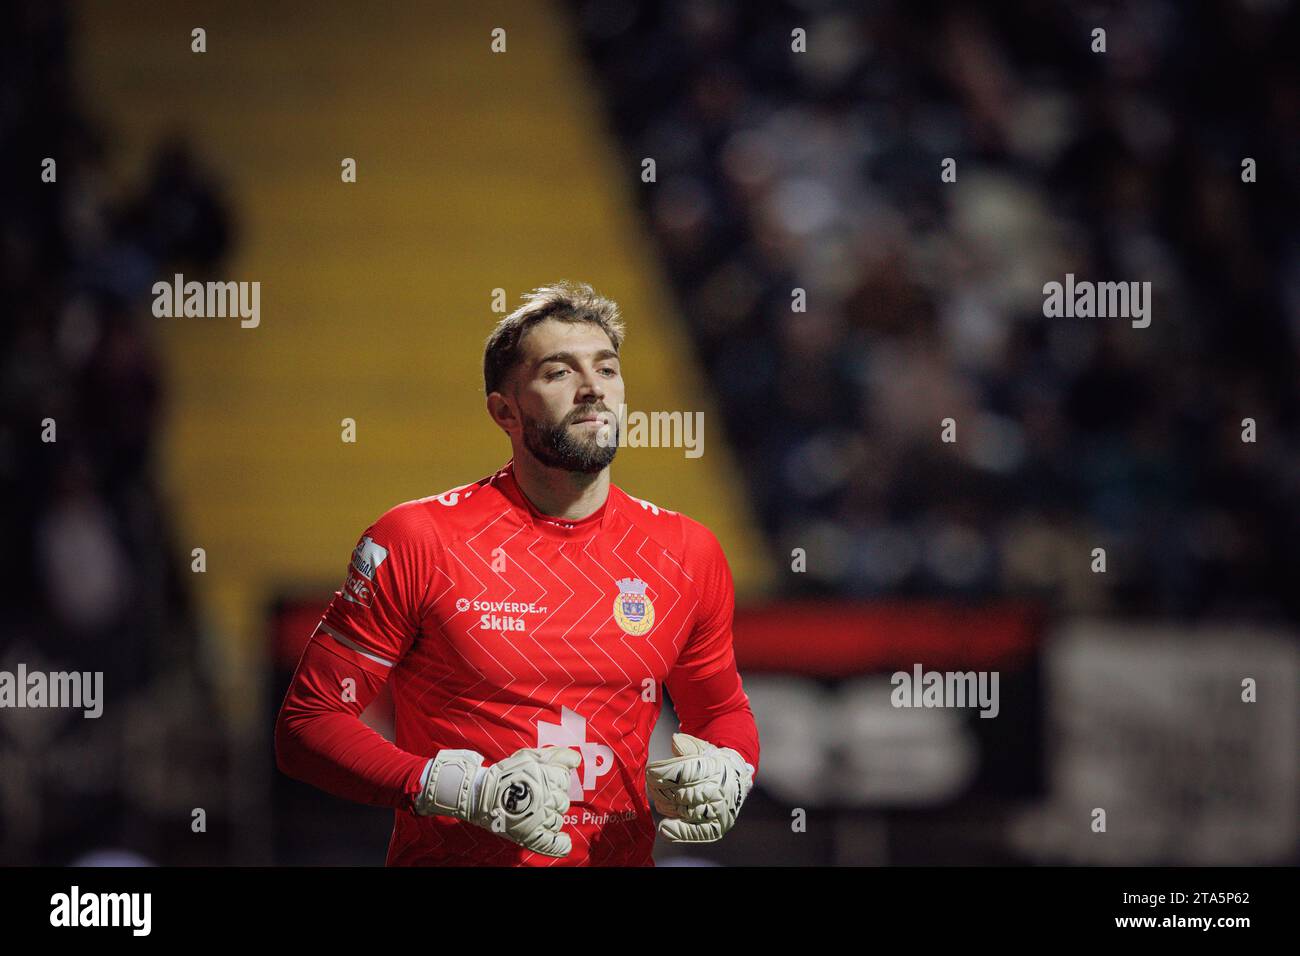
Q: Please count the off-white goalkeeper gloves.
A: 2